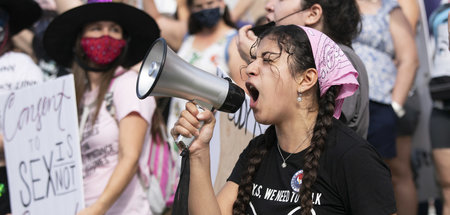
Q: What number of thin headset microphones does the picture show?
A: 0